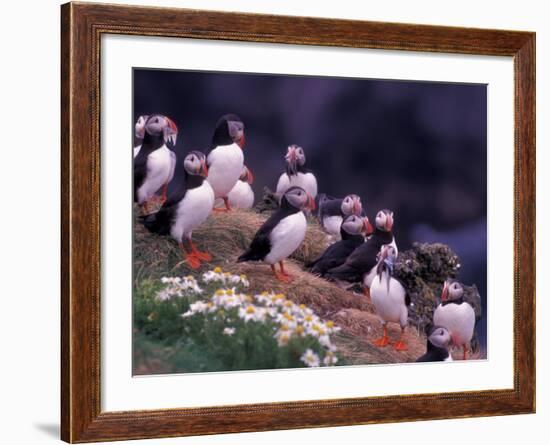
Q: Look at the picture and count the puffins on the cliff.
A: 13